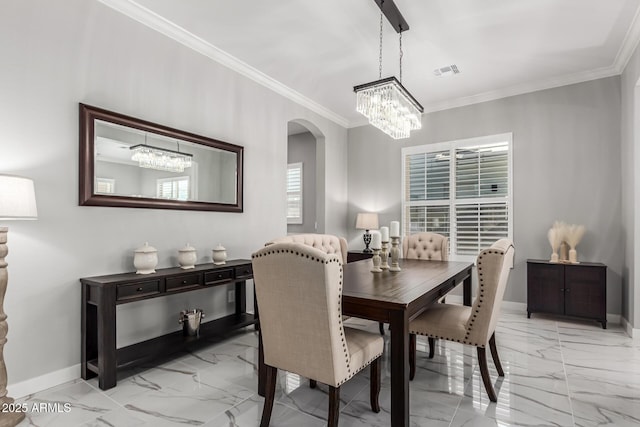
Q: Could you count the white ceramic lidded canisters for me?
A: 3